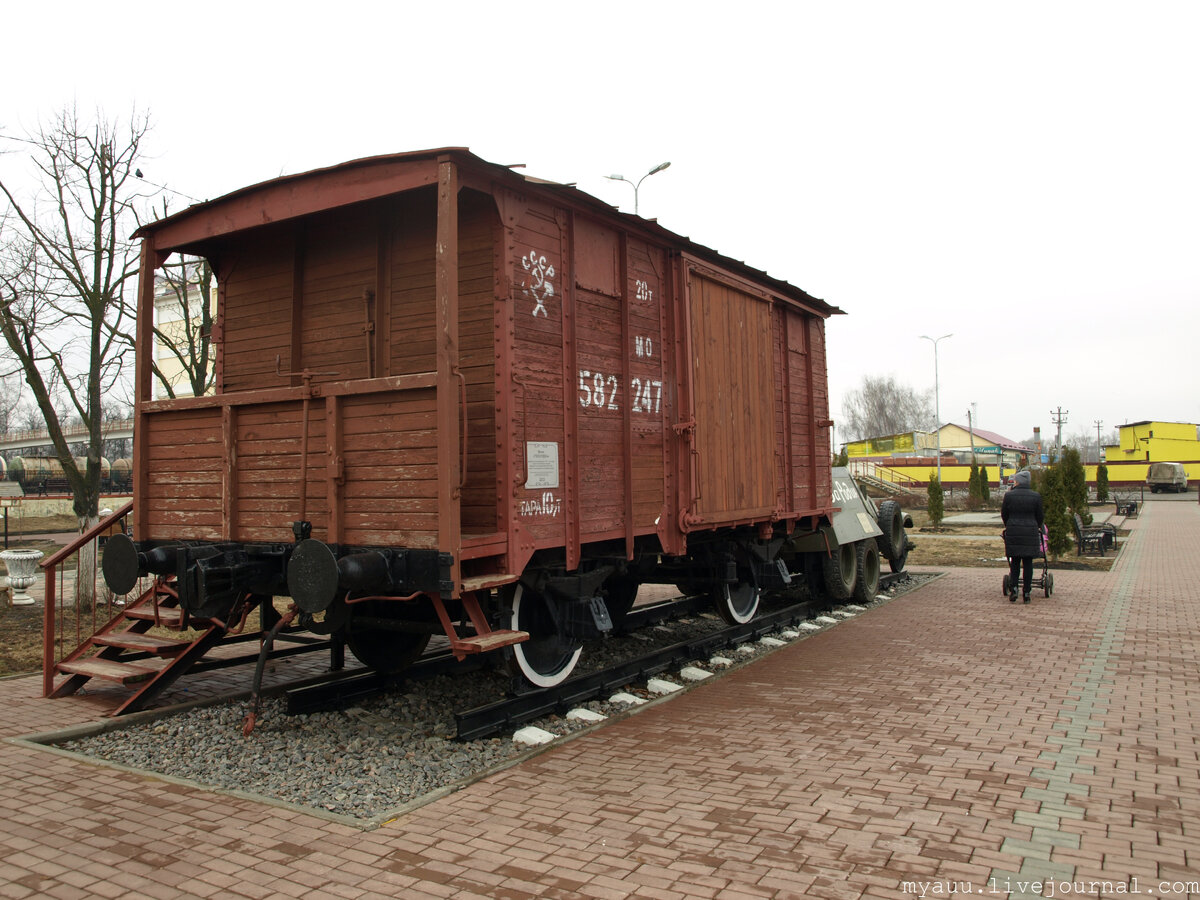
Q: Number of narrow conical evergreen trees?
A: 6